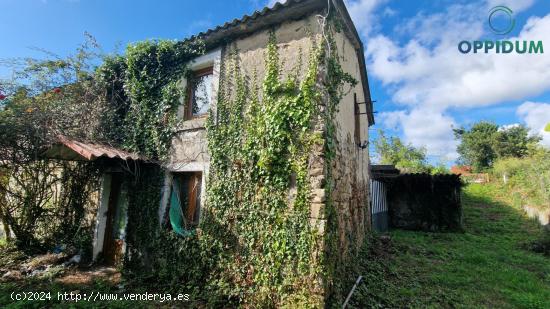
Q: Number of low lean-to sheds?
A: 1